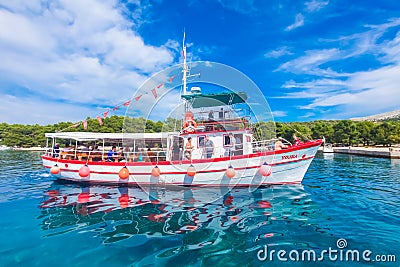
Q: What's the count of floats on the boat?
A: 7